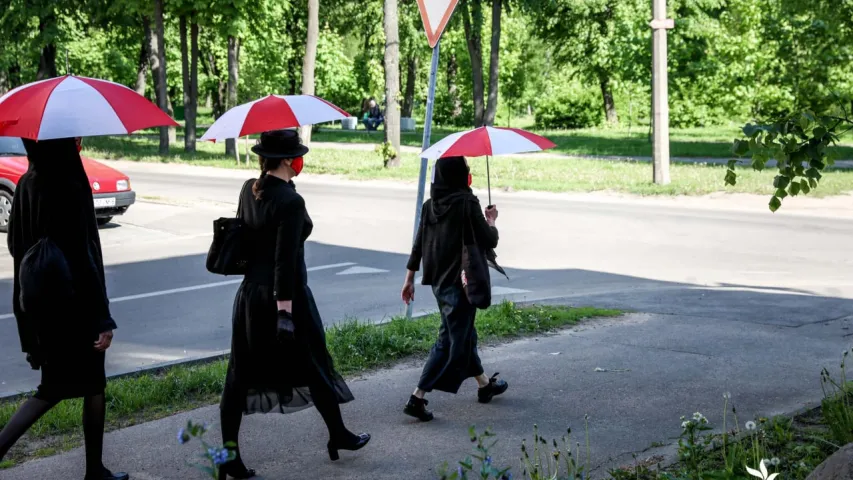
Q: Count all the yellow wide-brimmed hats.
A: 0